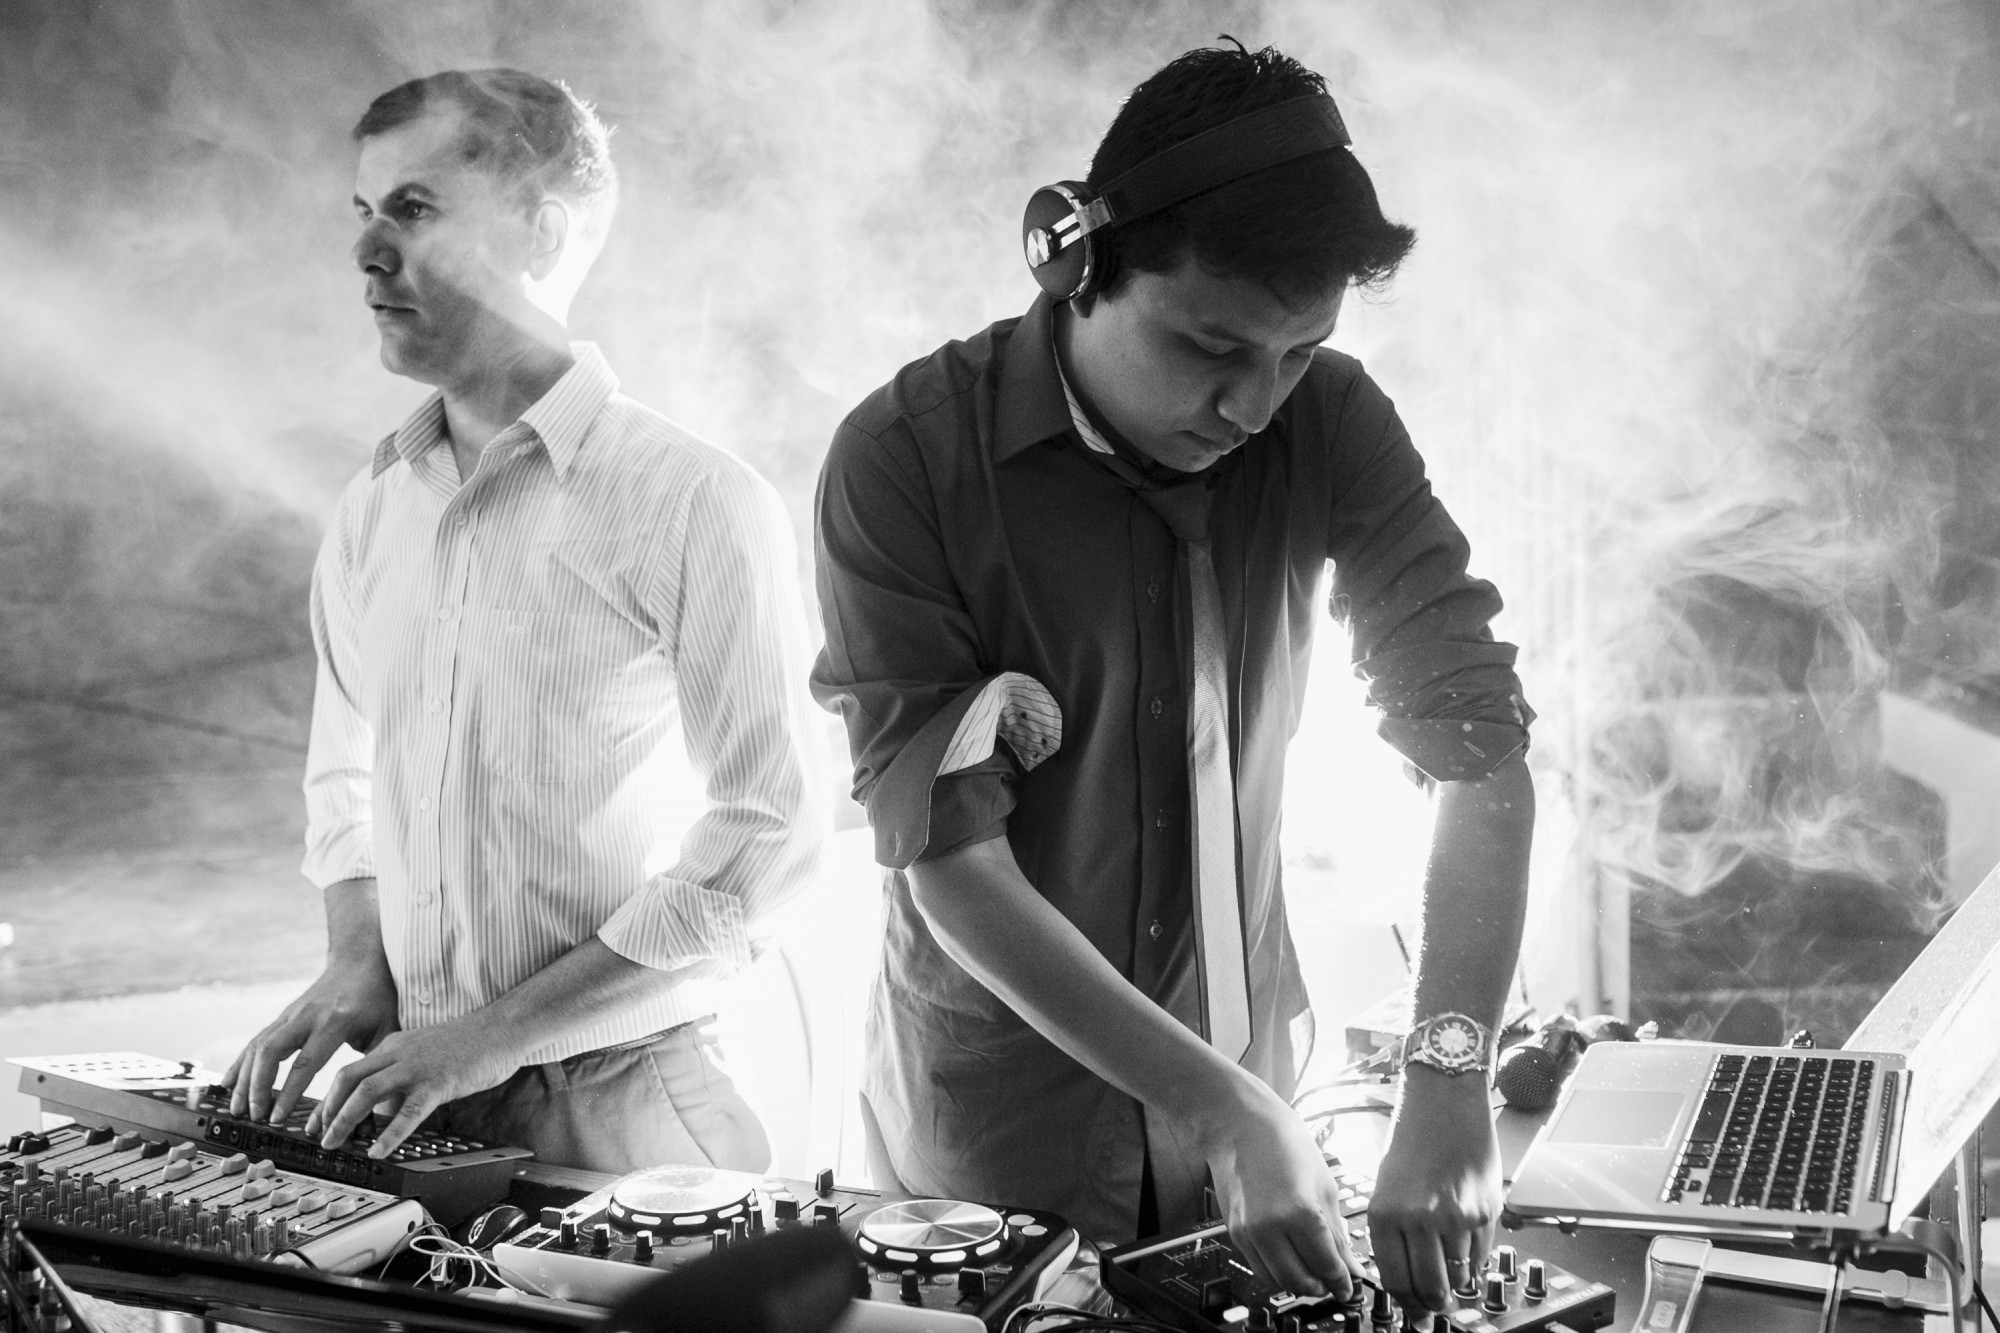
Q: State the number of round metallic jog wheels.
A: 2